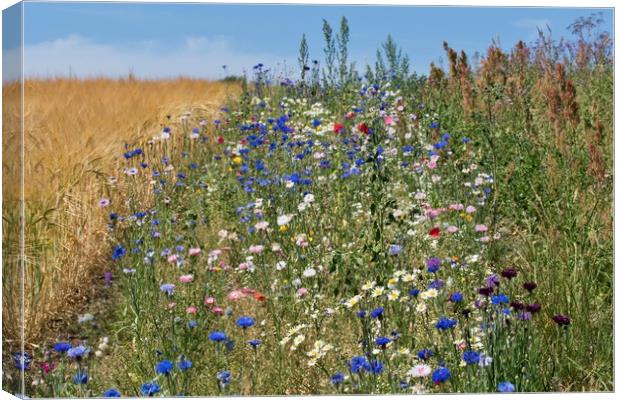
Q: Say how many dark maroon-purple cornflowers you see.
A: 6